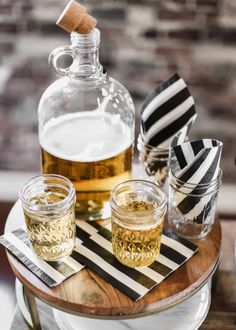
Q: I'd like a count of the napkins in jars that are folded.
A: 2